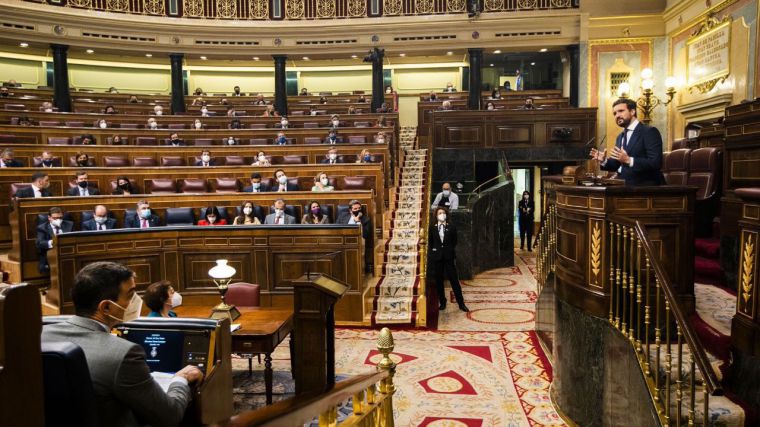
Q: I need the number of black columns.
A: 6